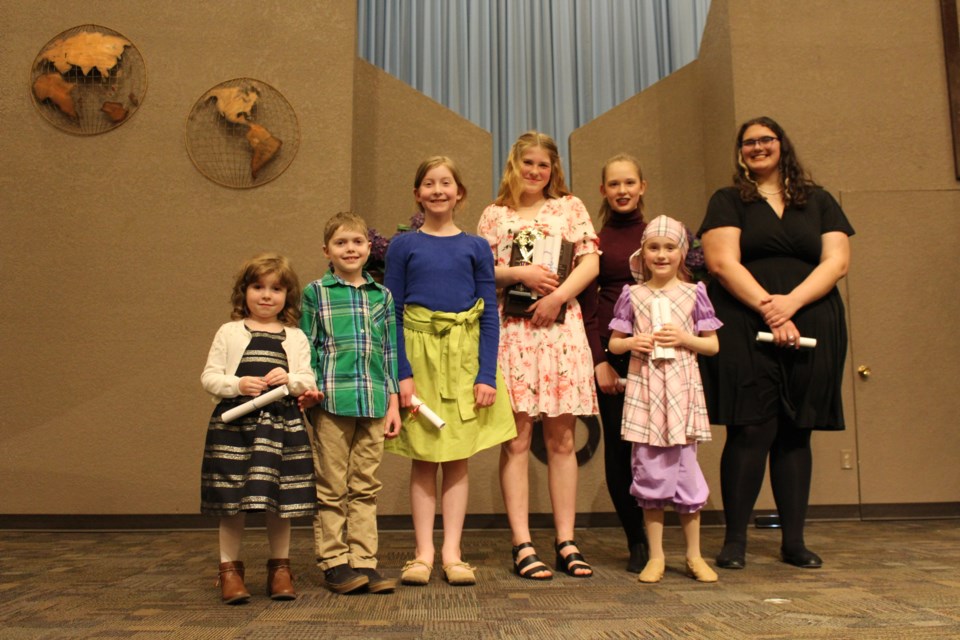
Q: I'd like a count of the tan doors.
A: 1